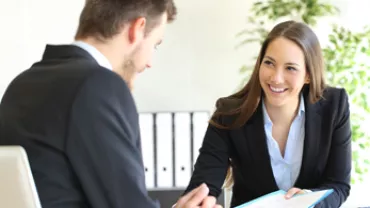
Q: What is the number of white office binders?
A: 4